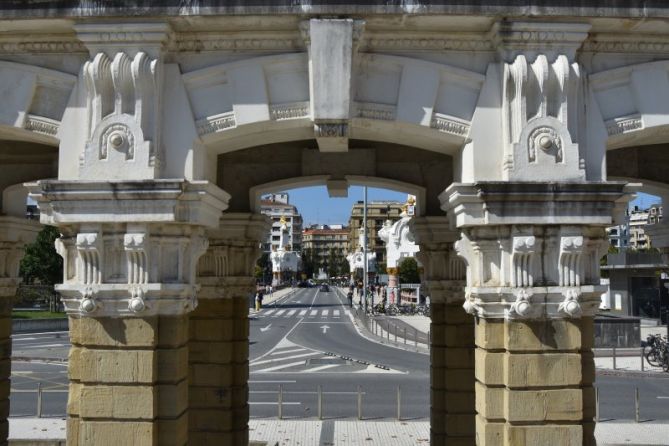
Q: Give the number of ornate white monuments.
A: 3